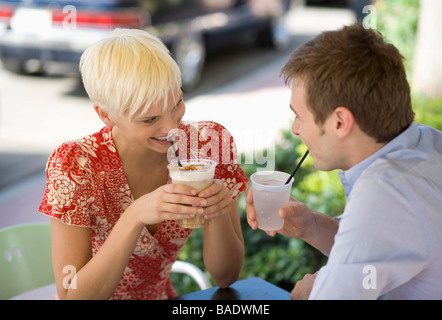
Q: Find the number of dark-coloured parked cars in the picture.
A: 1